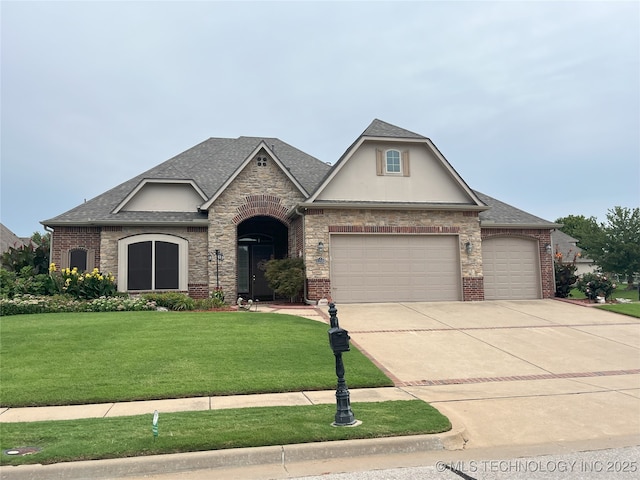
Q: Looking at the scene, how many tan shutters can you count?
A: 4